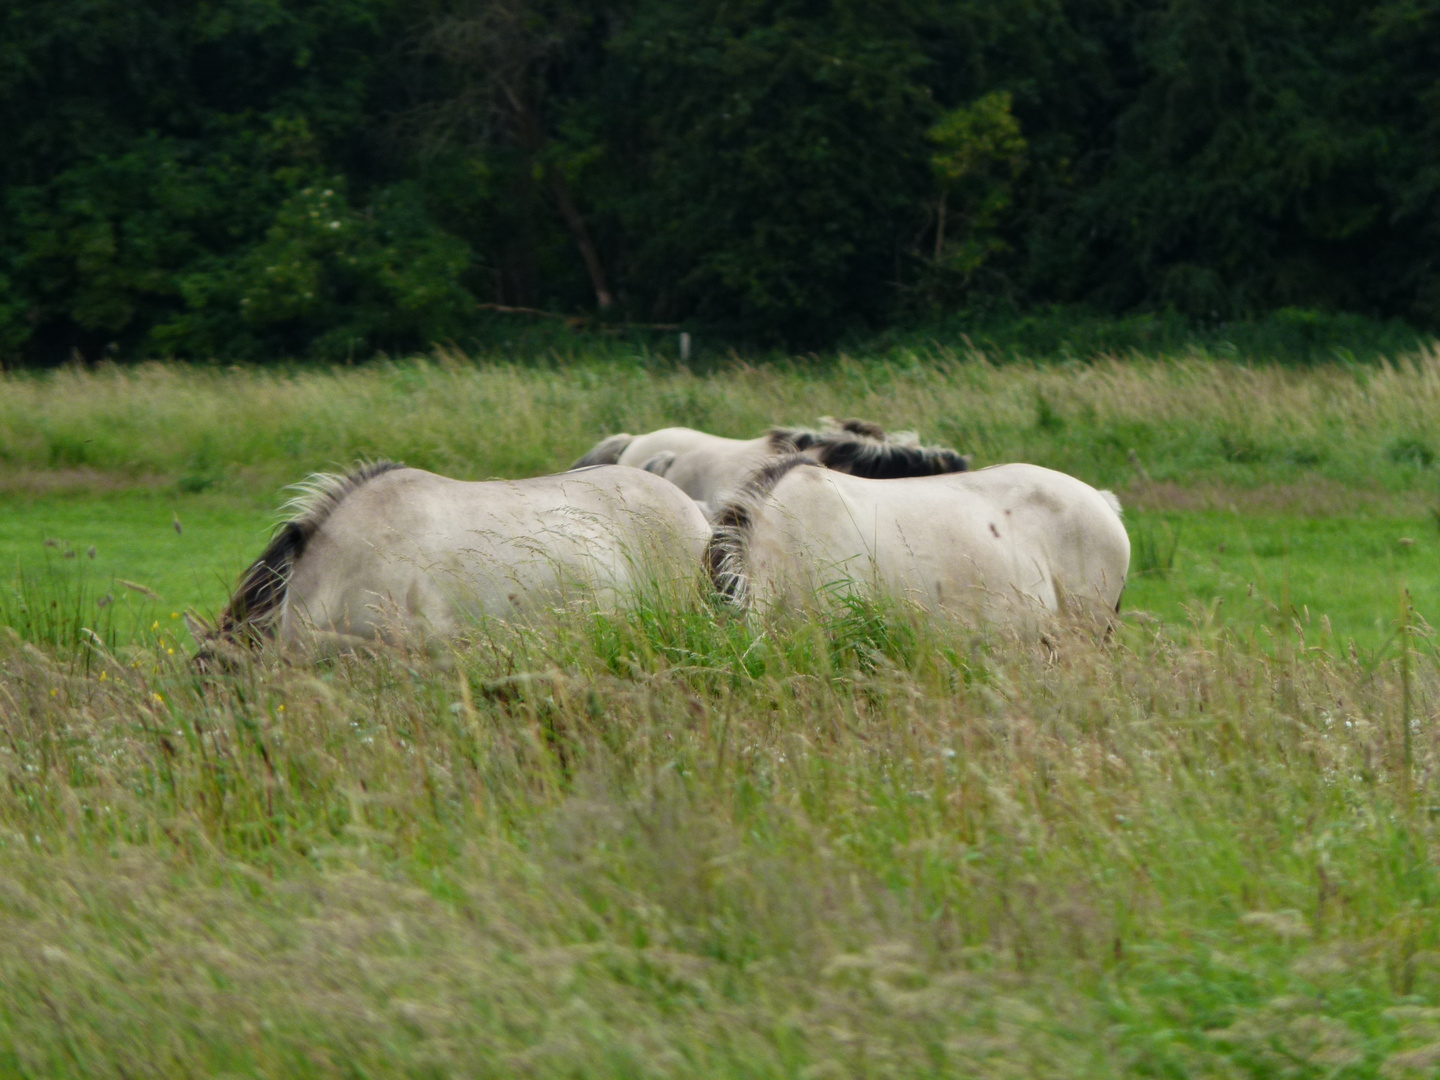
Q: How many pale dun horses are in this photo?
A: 4